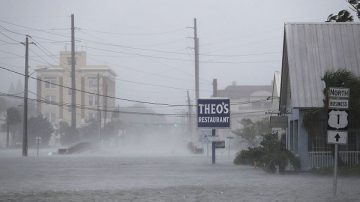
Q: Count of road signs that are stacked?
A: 4